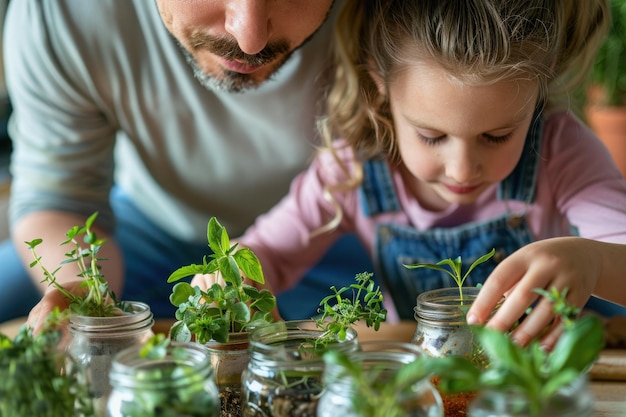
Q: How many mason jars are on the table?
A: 7